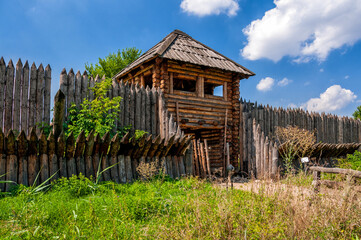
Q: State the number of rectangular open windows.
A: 2